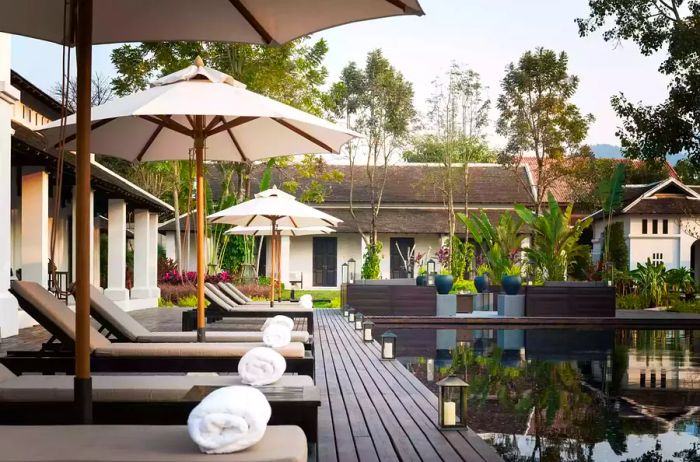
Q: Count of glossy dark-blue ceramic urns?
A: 4